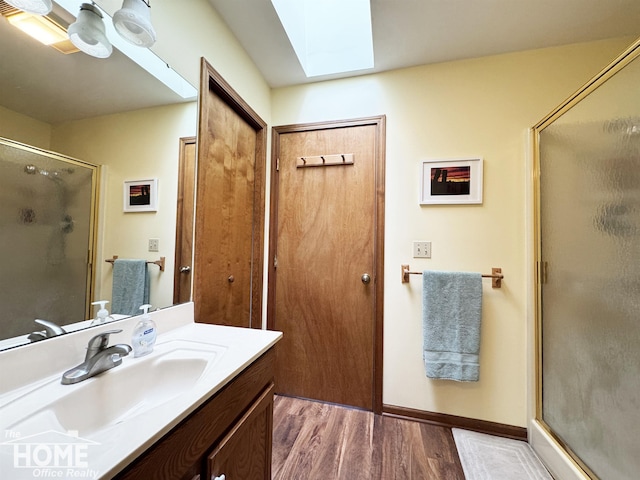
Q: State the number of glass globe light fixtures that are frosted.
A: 3